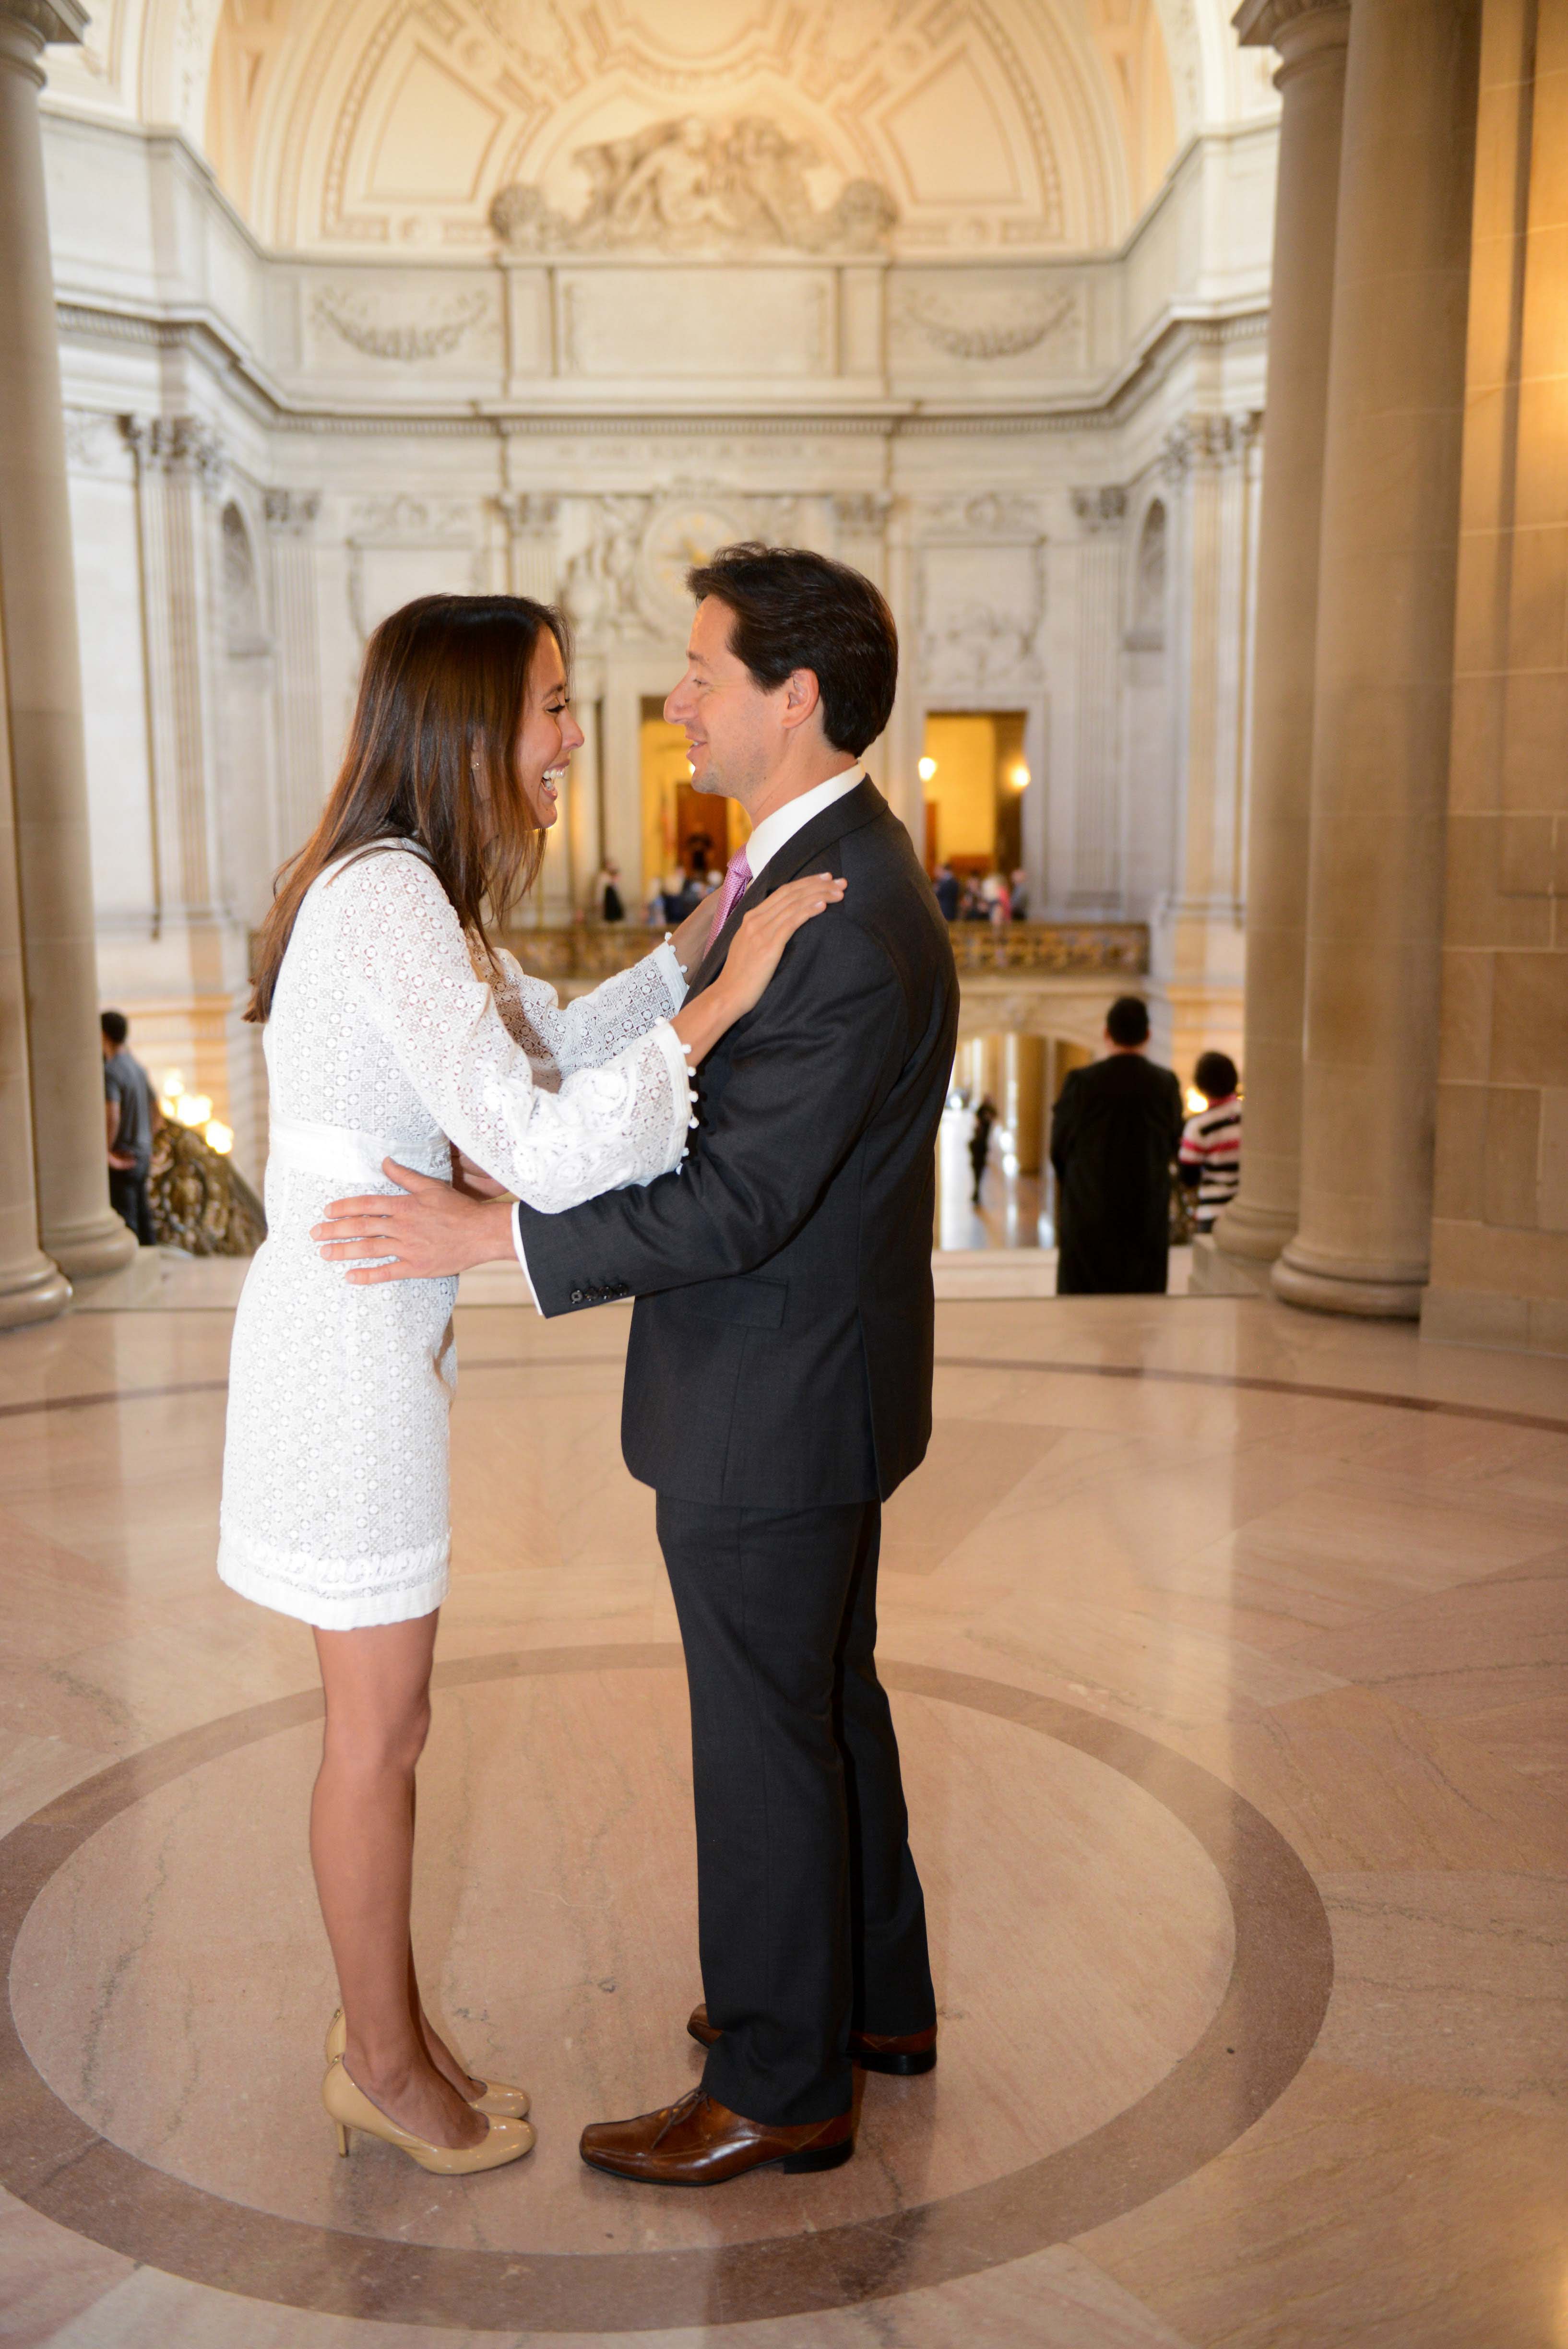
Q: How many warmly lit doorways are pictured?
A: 2